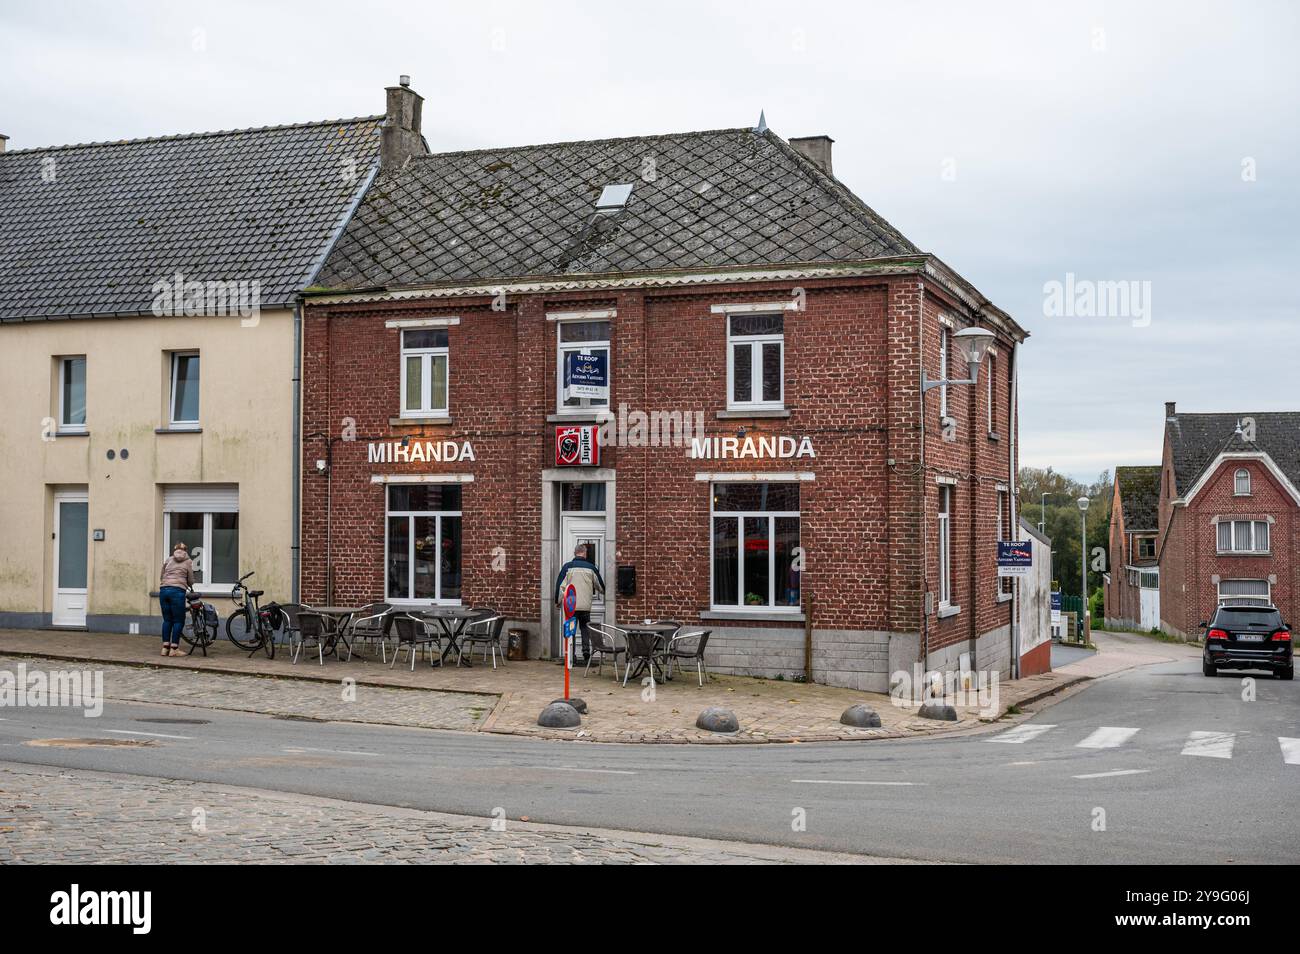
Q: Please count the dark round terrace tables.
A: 3